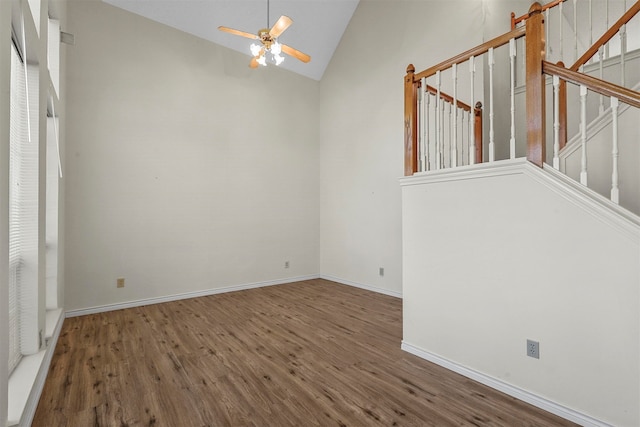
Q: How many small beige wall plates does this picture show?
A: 1